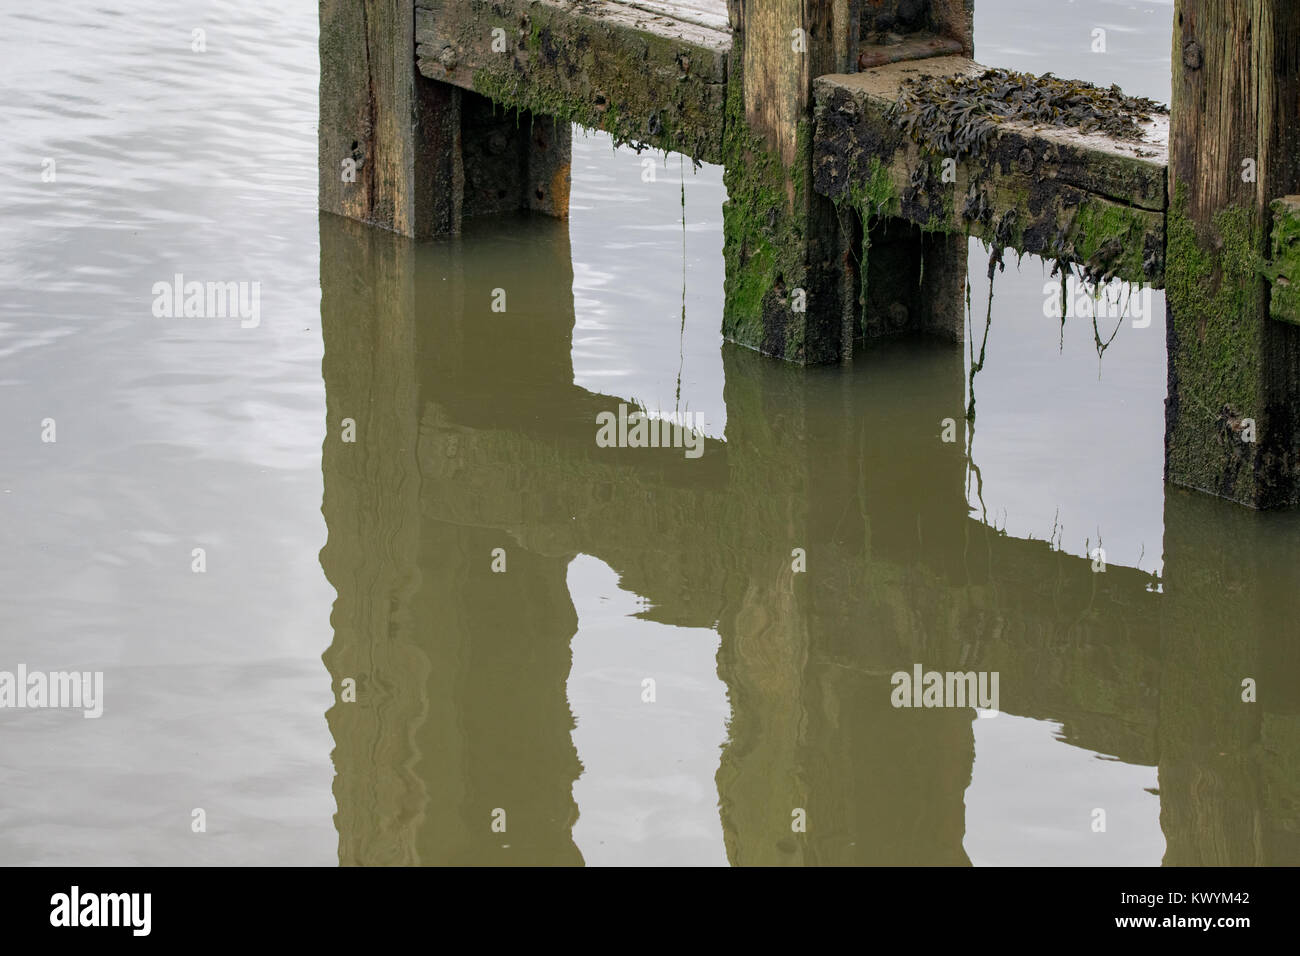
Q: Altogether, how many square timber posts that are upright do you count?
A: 3